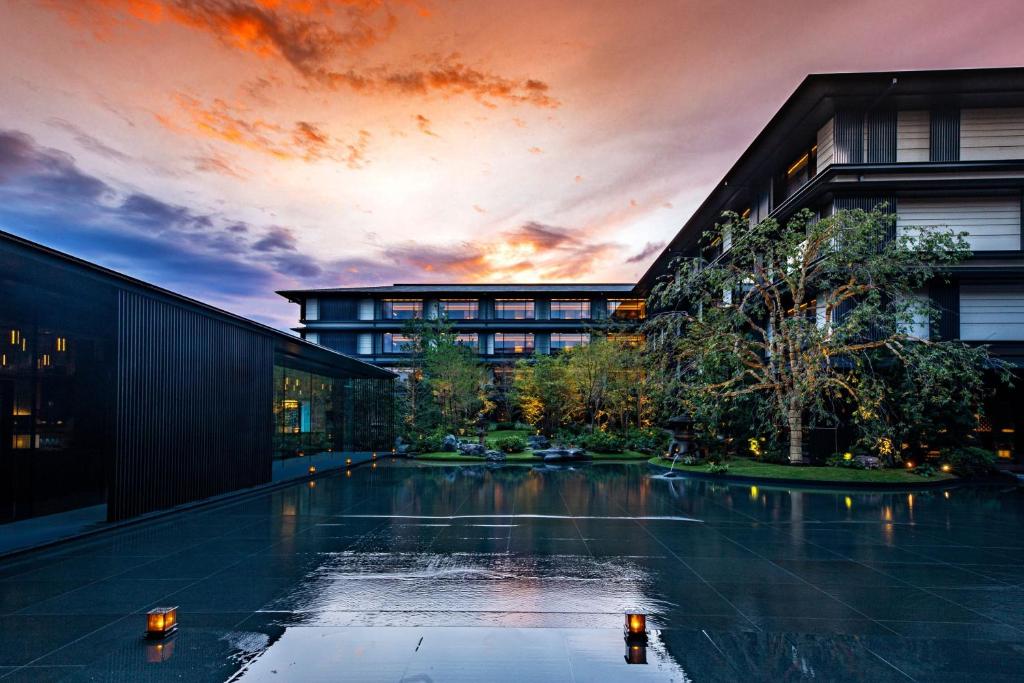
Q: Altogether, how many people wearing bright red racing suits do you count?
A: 0